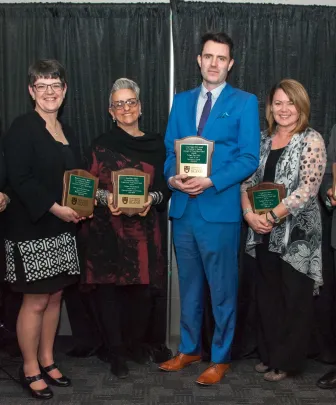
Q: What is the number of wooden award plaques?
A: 4